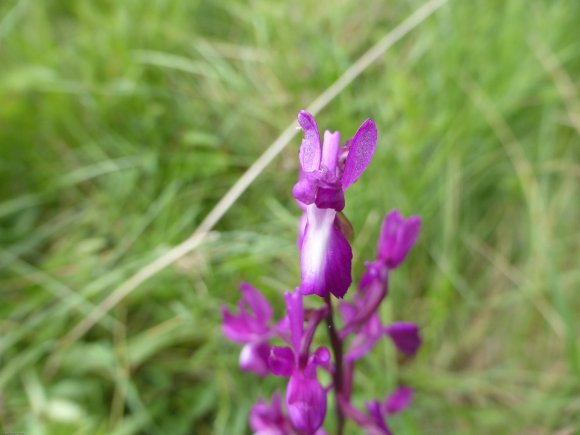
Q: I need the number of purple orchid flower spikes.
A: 1